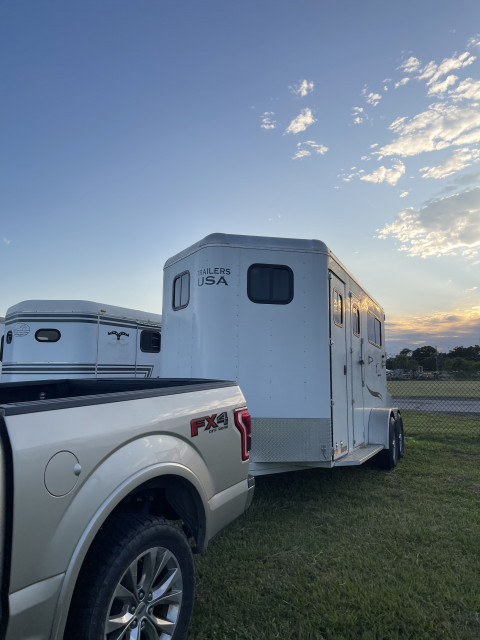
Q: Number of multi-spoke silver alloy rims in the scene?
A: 1